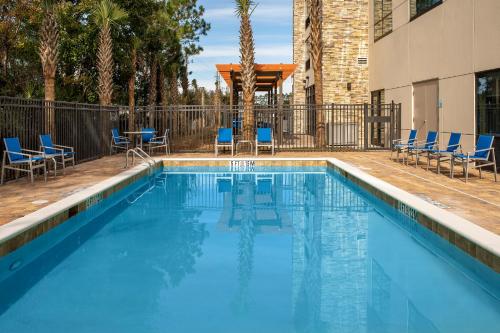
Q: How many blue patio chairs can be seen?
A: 11